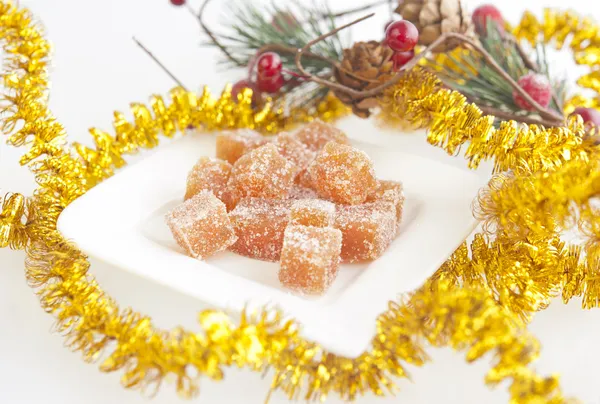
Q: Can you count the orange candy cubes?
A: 12